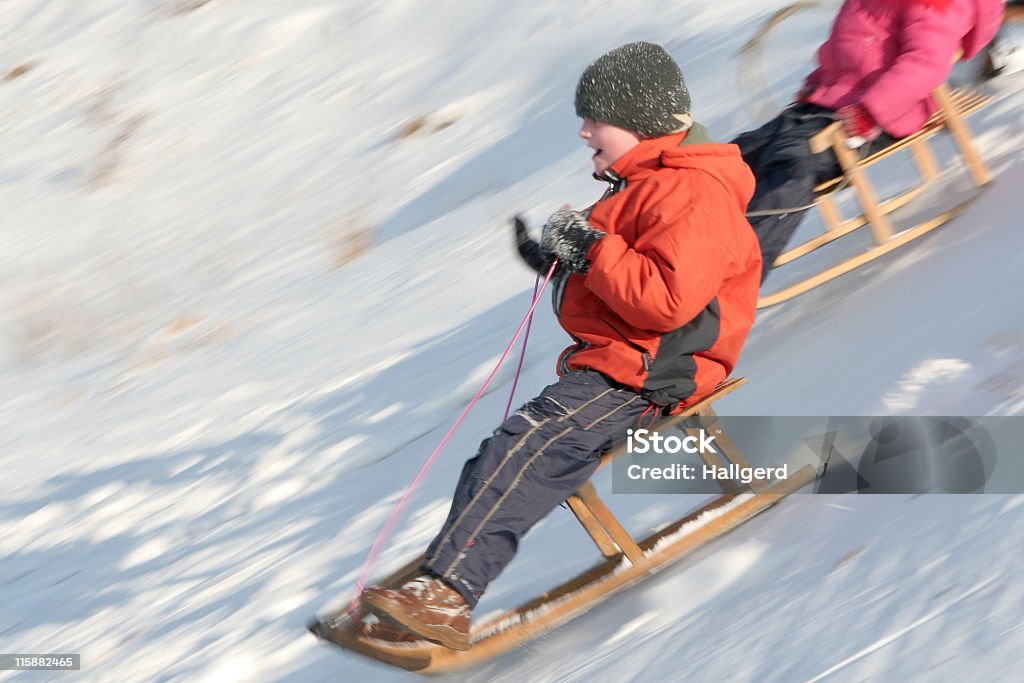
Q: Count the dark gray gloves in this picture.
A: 2